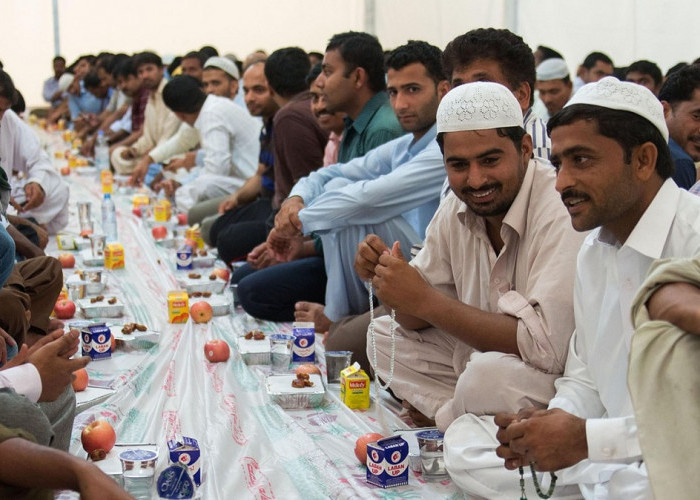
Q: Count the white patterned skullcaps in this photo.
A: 2